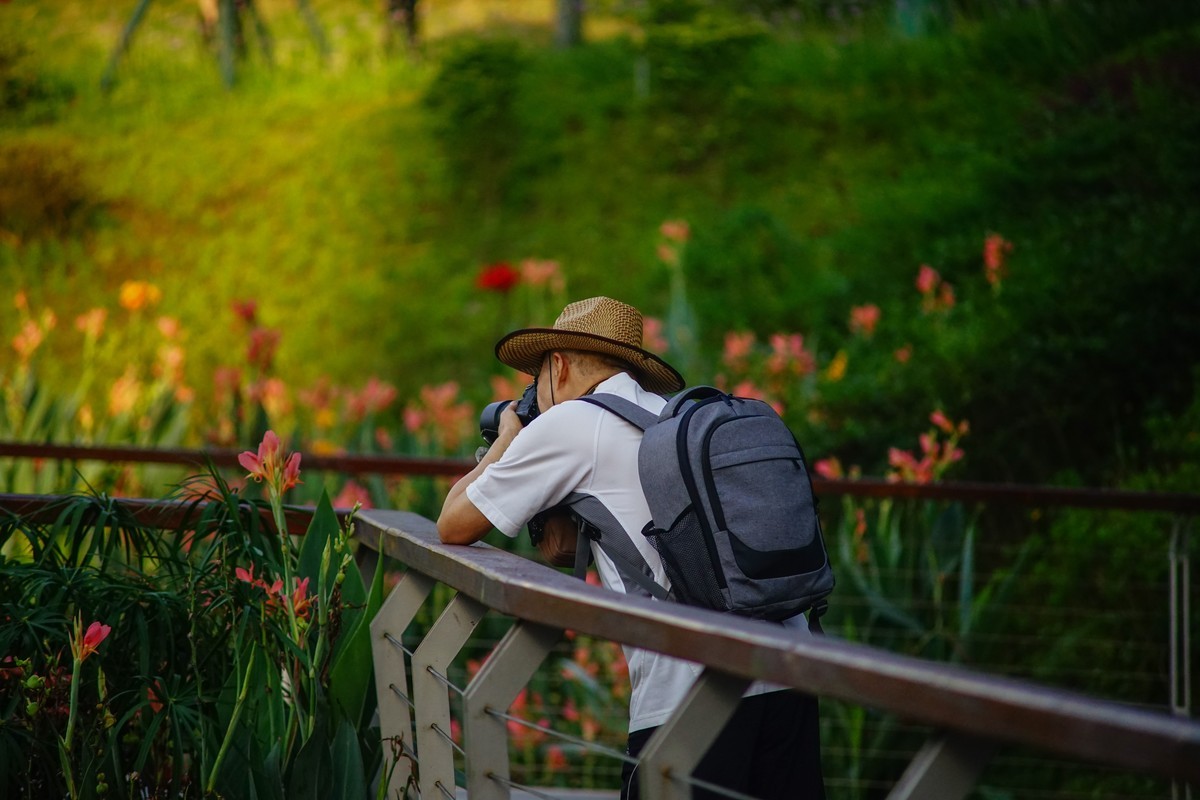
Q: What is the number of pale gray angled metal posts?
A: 5